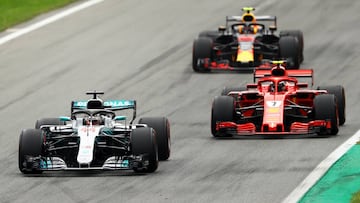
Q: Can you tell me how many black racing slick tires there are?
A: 12